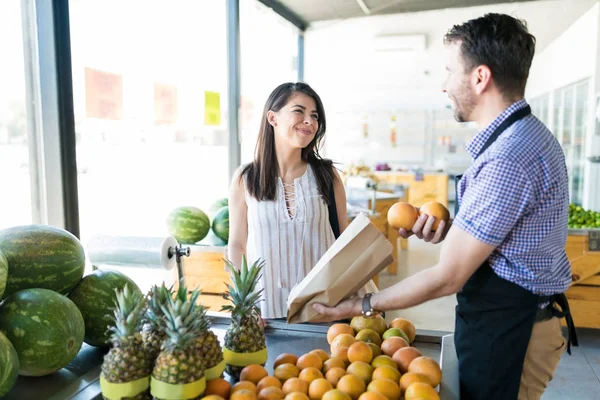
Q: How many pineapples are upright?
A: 5